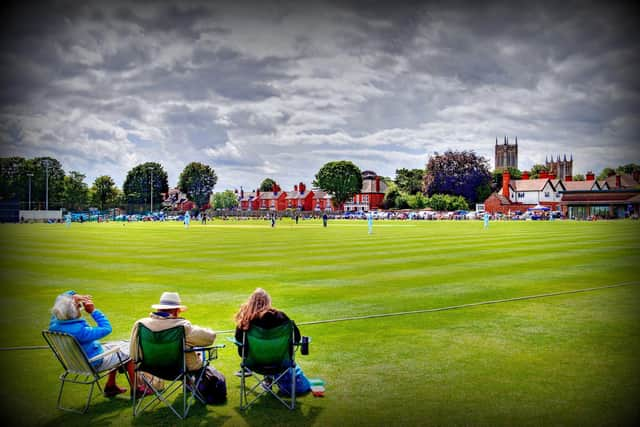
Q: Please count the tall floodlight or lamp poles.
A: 3